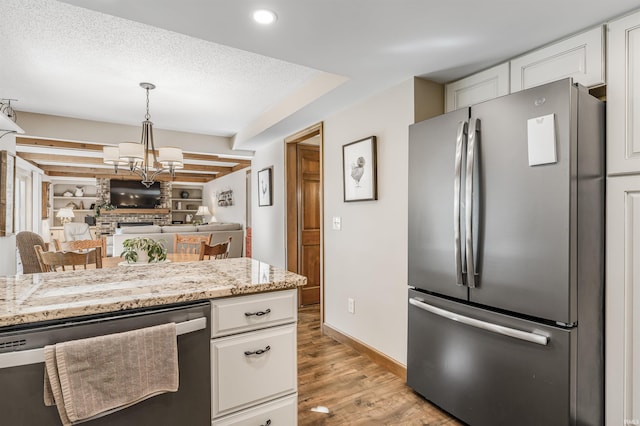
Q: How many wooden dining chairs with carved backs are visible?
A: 4